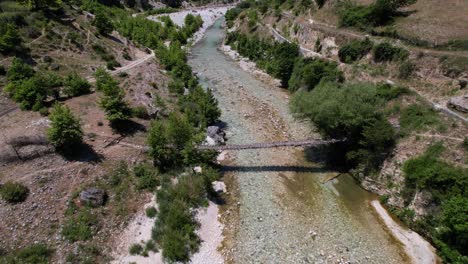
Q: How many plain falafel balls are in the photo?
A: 0